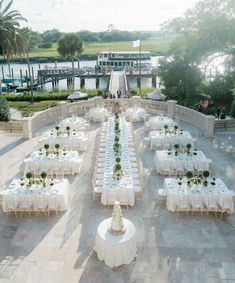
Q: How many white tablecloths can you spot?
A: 12